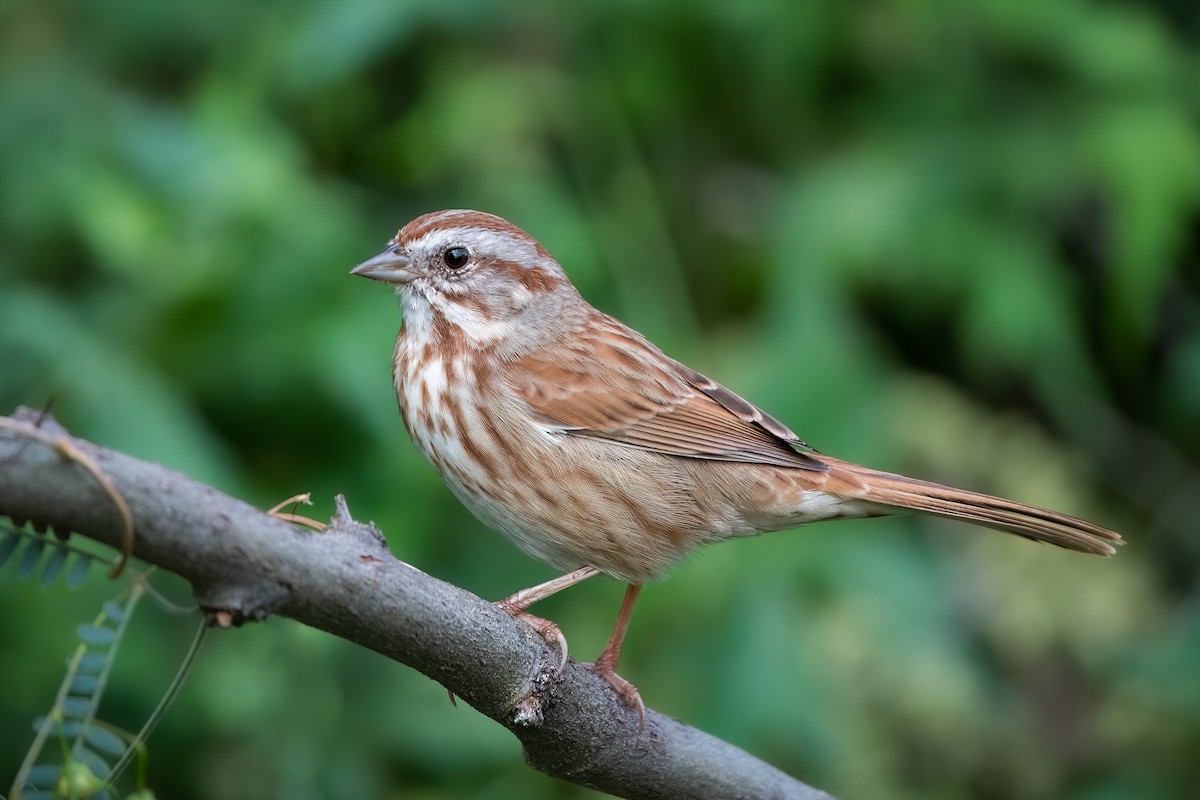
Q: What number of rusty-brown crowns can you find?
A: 1